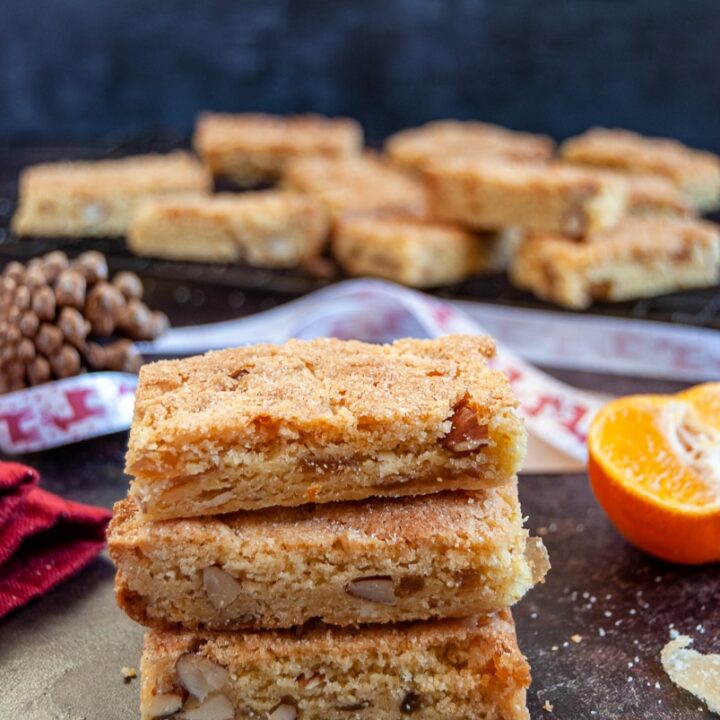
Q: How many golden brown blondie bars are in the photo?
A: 13